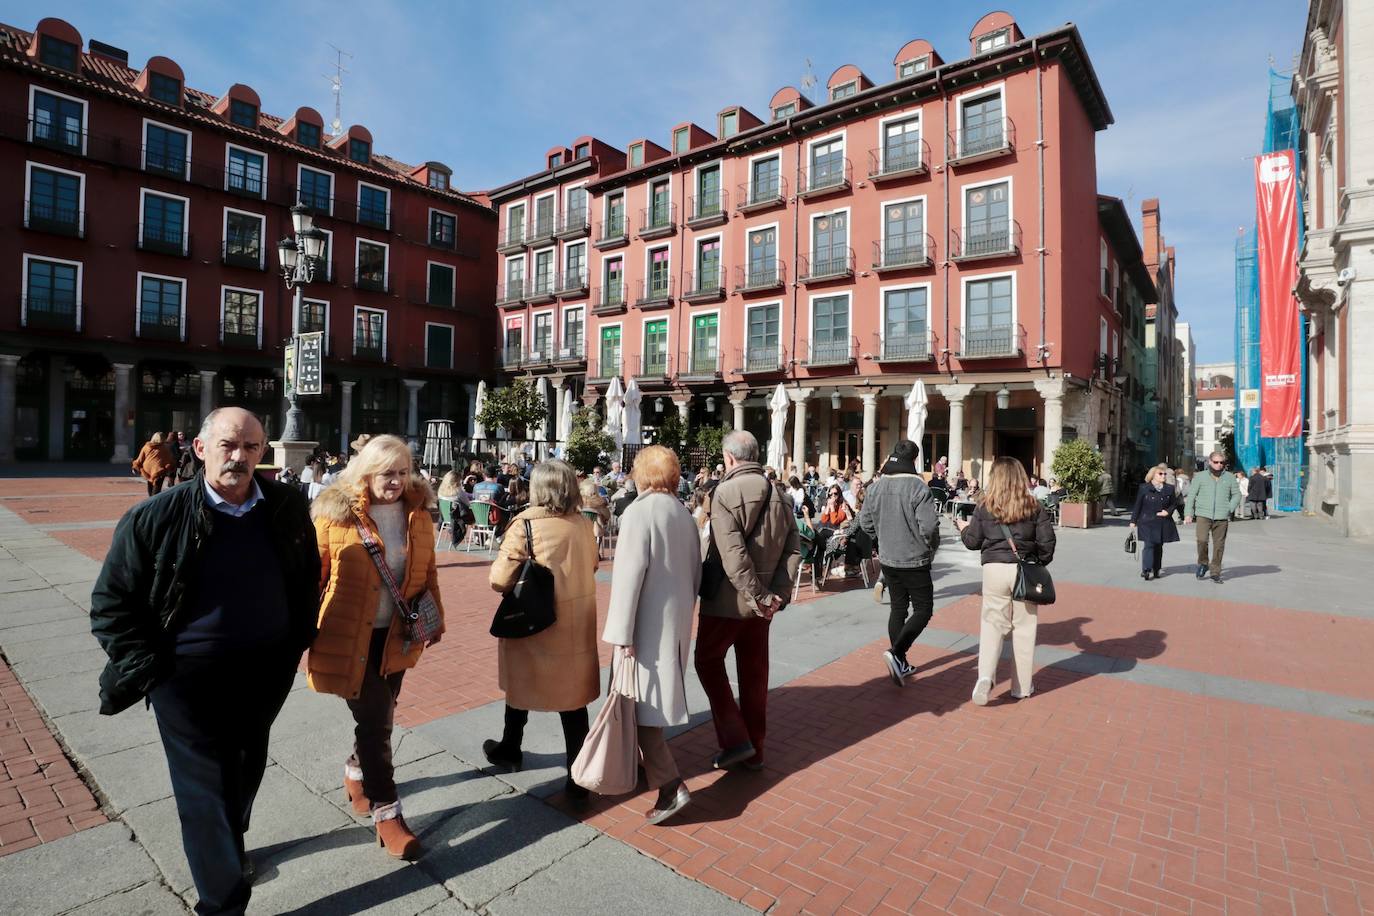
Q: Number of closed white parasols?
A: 7